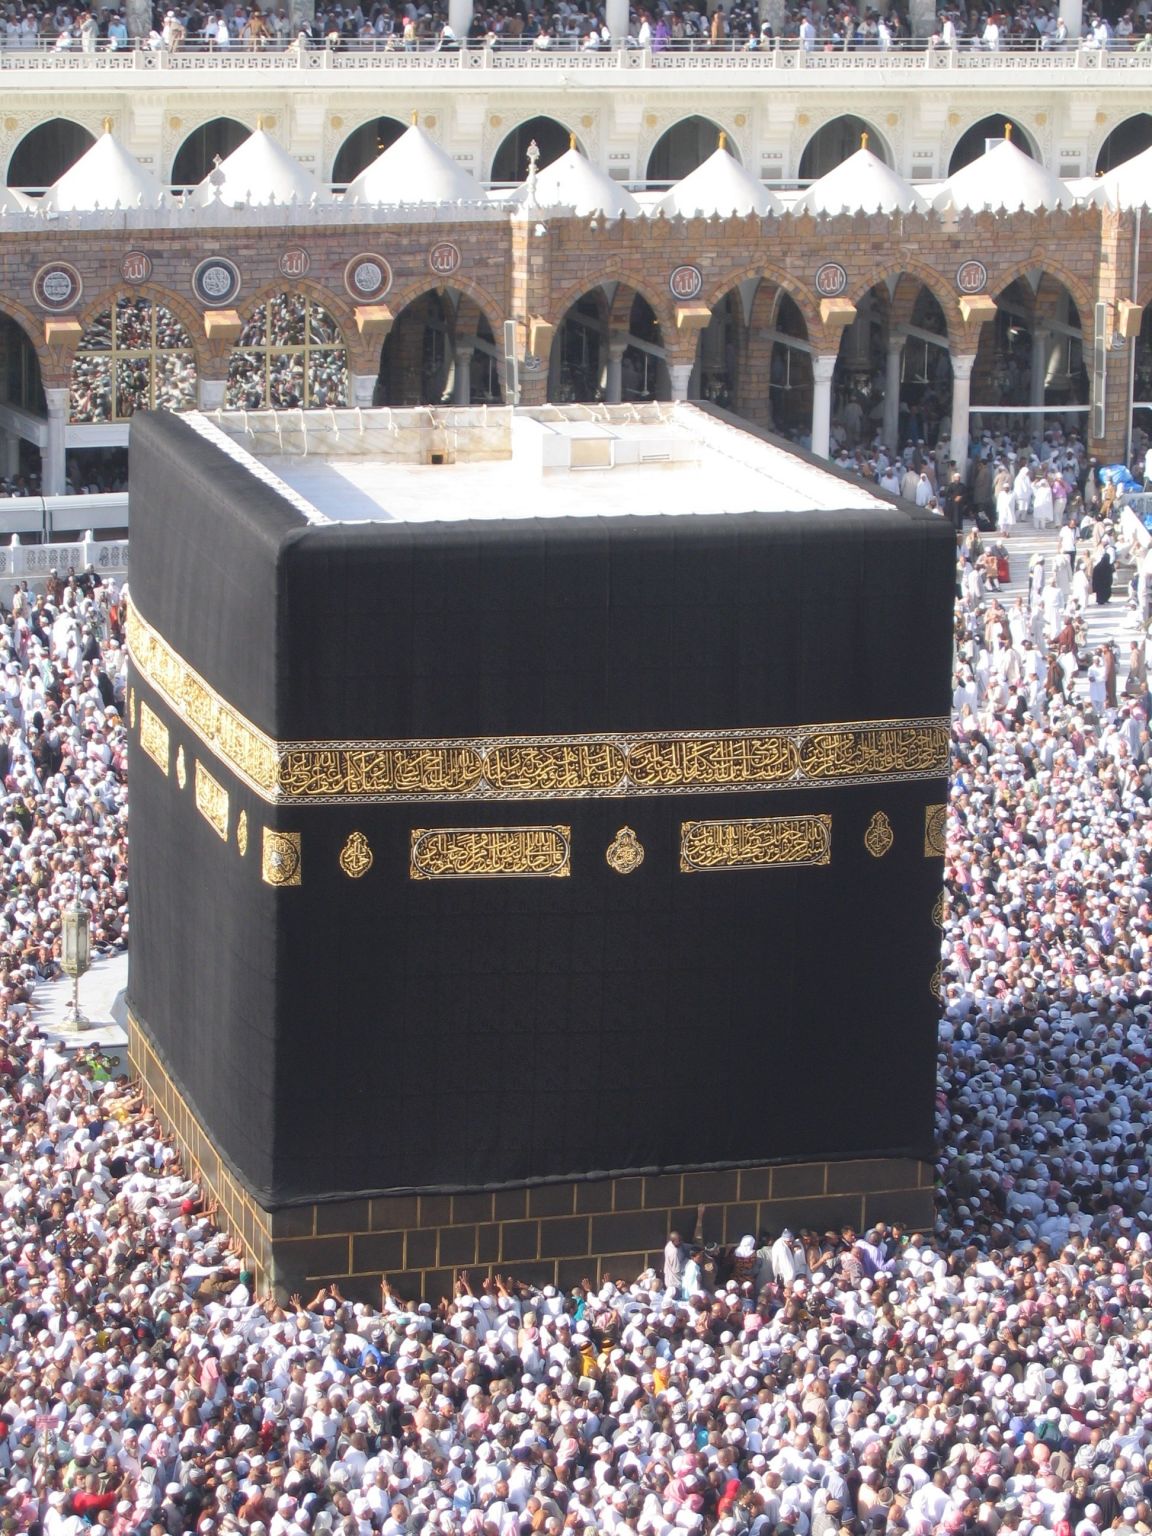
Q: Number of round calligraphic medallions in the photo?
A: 9